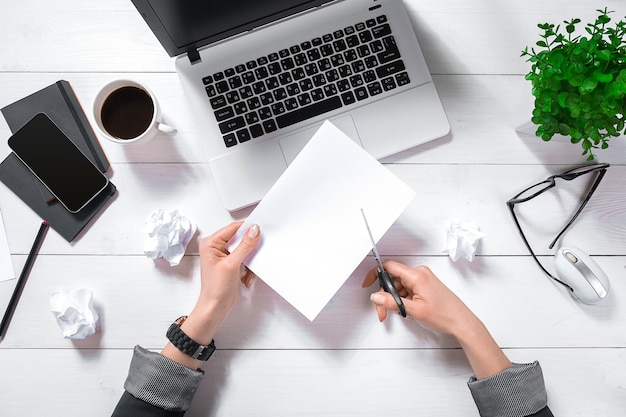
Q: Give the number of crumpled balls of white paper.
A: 3